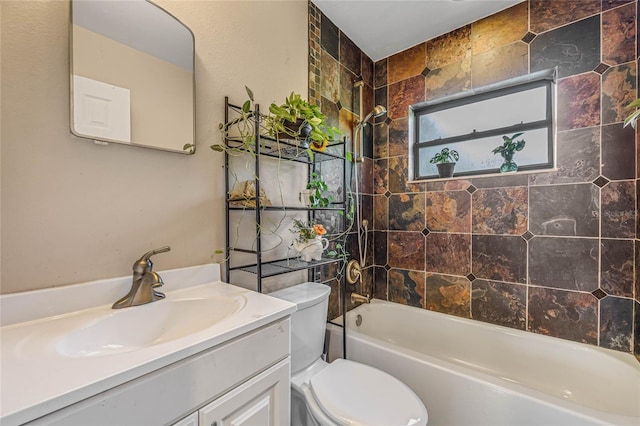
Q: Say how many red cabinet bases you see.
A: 0